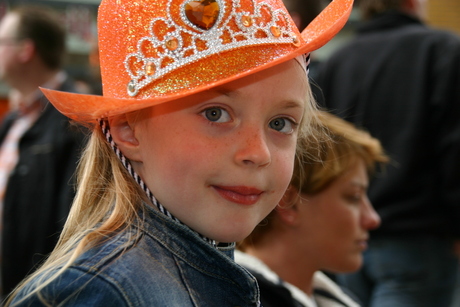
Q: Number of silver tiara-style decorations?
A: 1